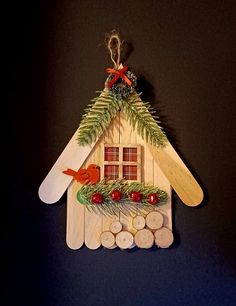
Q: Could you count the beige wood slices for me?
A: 7